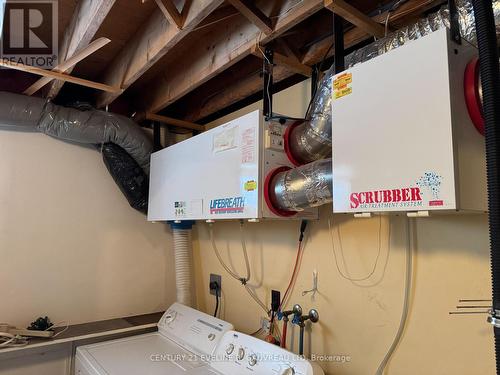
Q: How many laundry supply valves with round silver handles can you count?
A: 2